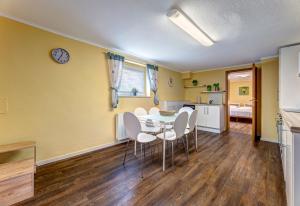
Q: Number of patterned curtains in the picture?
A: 2